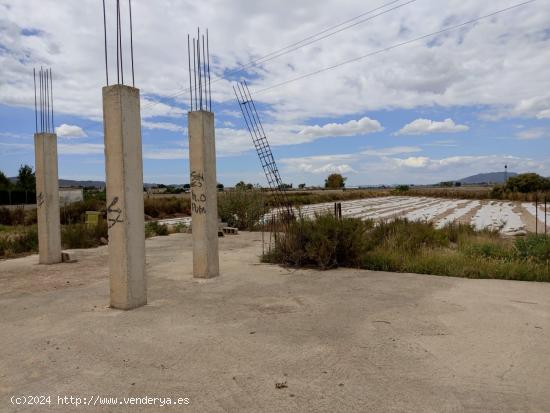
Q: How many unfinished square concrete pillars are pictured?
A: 3